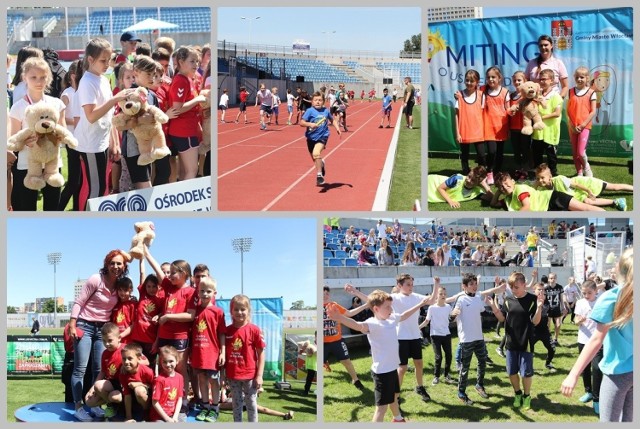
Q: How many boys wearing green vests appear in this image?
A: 4